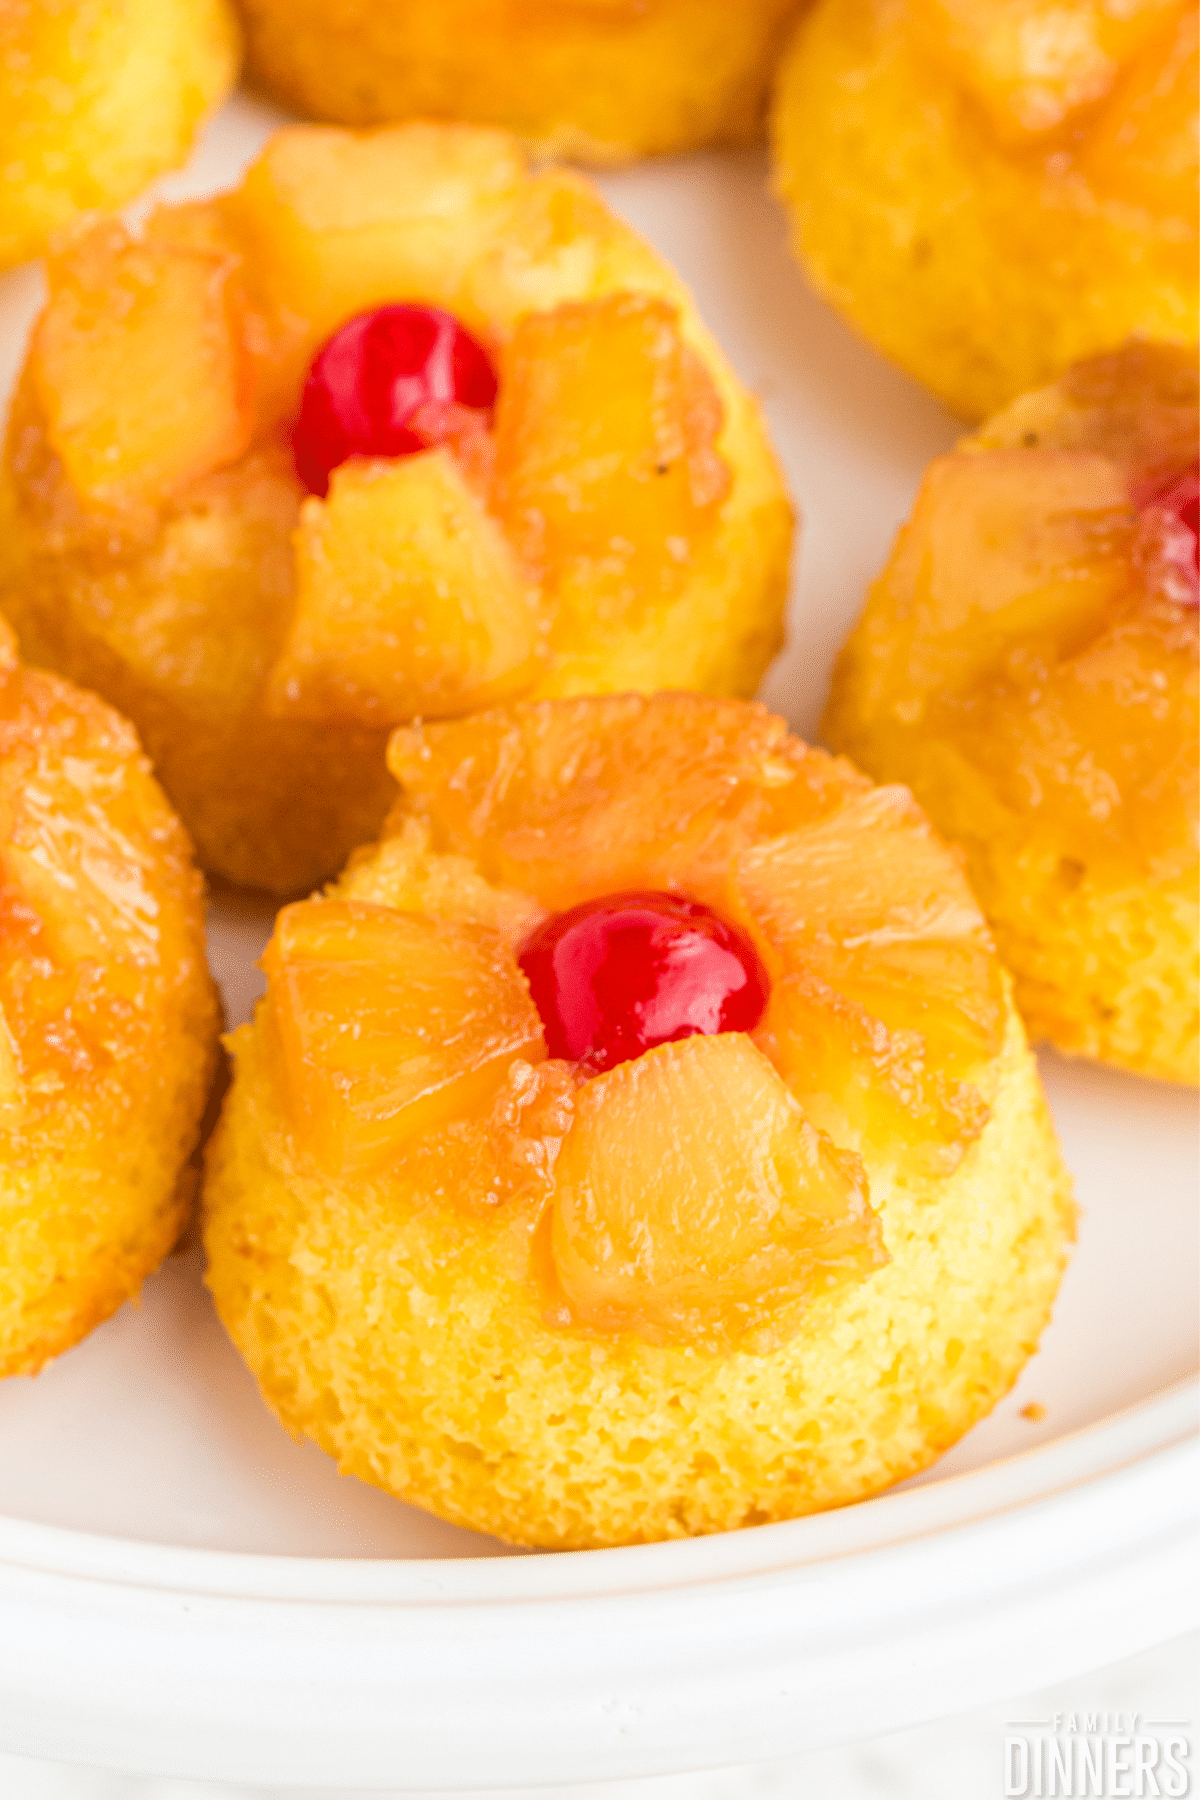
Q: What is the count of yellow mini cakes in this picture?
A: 7